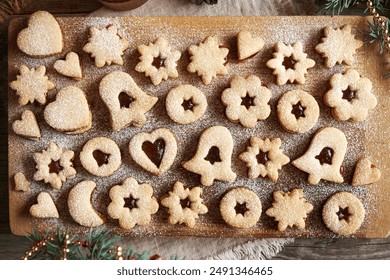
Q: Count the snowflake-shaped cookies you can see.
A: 10